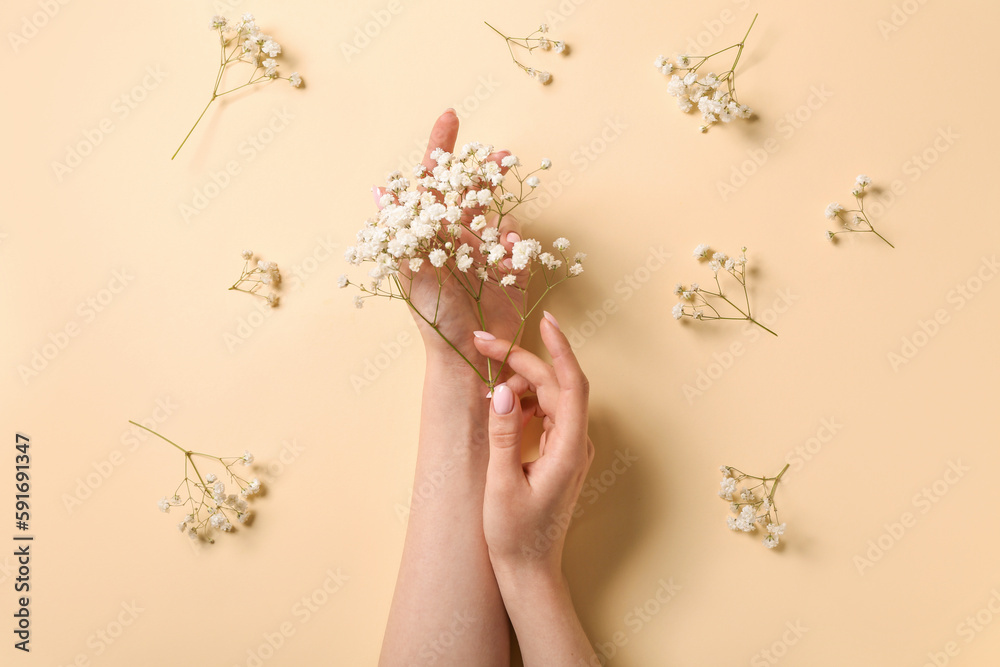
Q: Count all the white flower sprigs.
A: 9